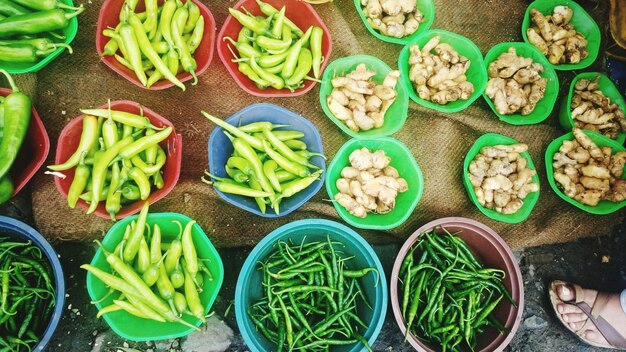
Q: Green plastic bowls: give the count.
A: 11